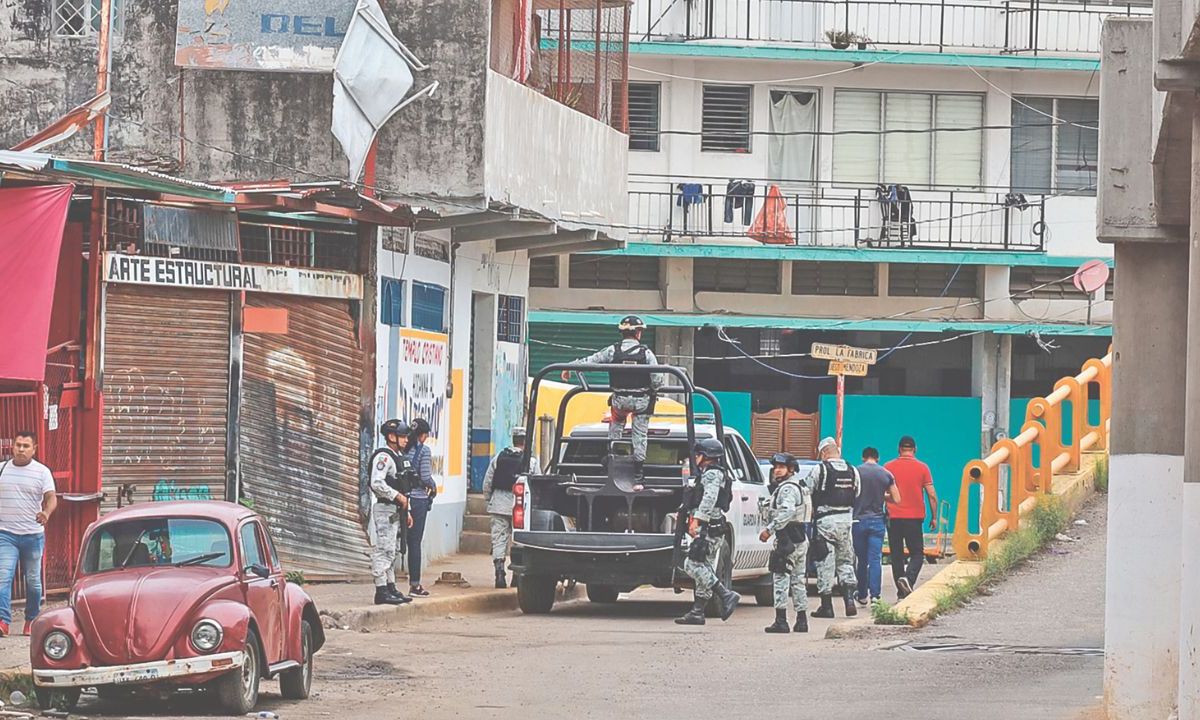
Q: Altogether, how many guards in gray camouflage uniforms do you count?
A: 6